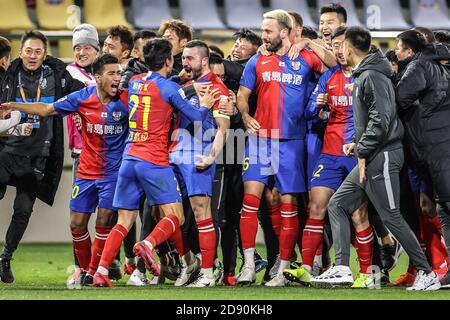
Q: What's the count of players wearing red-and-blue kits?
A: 5